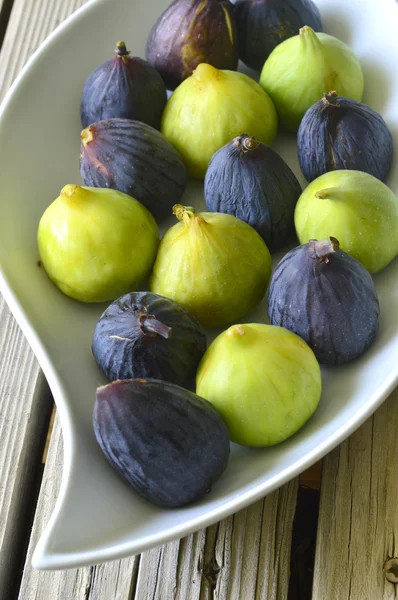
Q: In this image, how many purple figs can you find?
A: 9